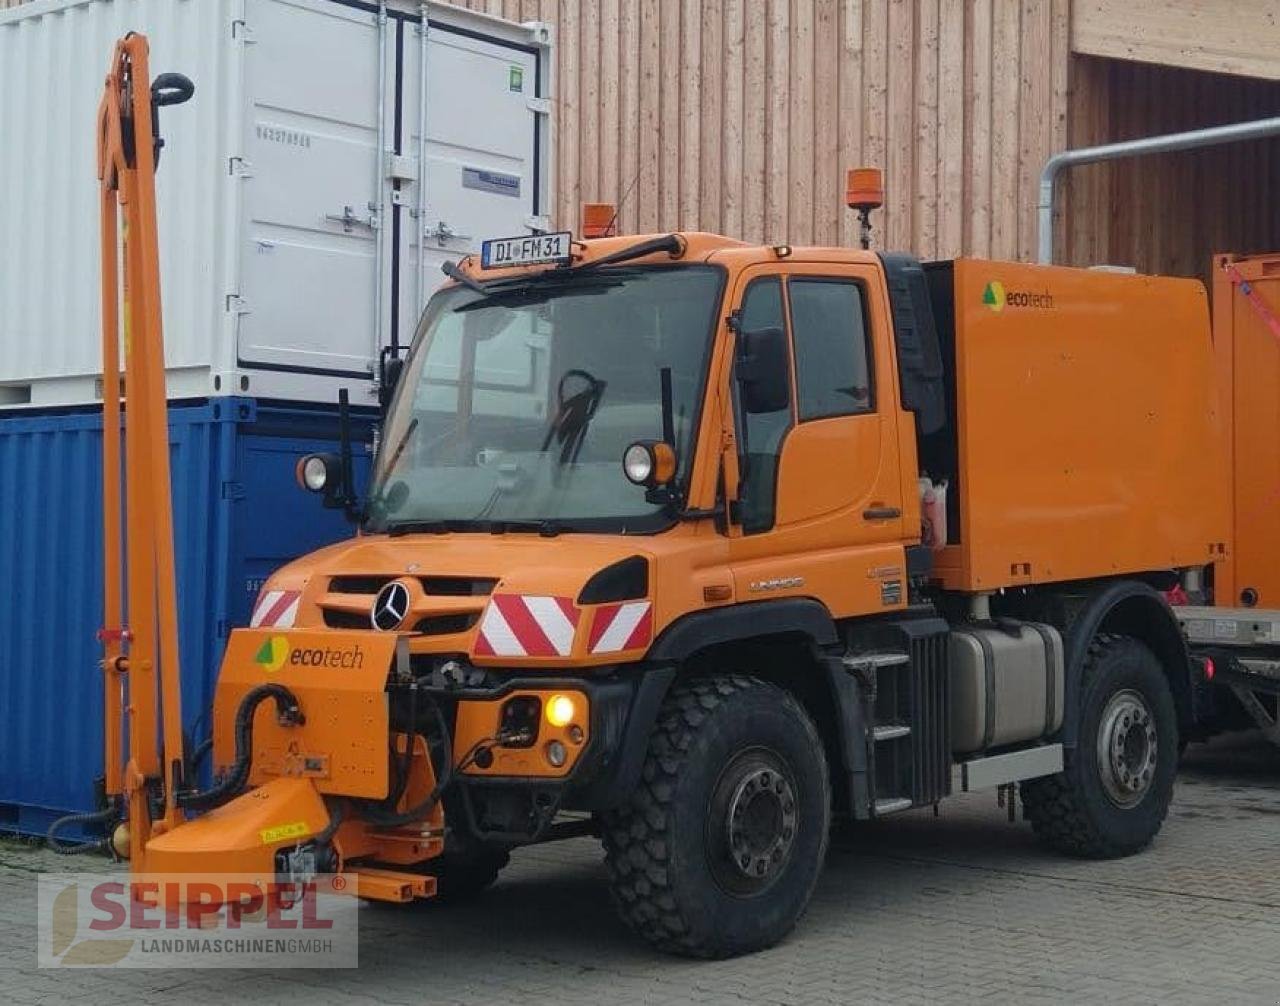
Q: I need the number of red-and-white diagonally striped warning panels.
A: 3